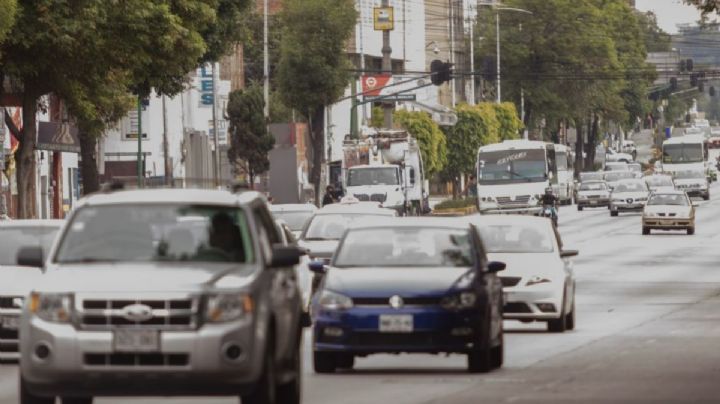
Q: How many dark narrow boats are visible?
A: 0